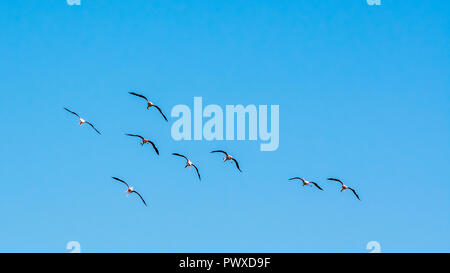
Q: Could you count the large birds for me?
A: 8